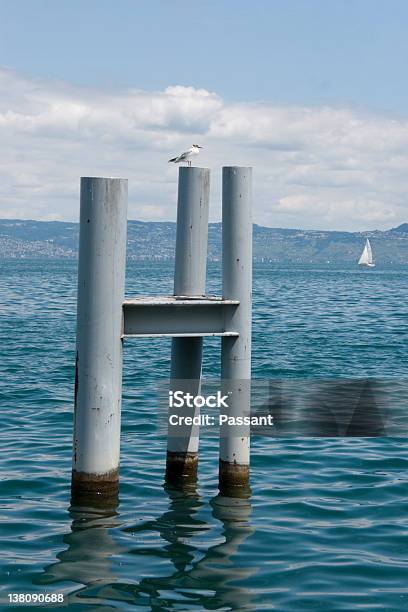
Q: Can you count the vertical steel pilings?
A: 3